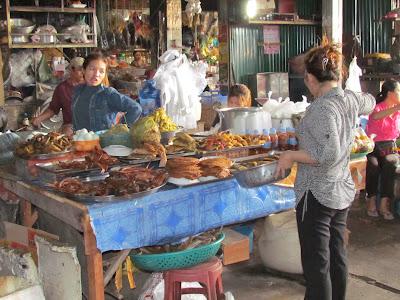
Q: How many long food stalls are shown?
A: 1